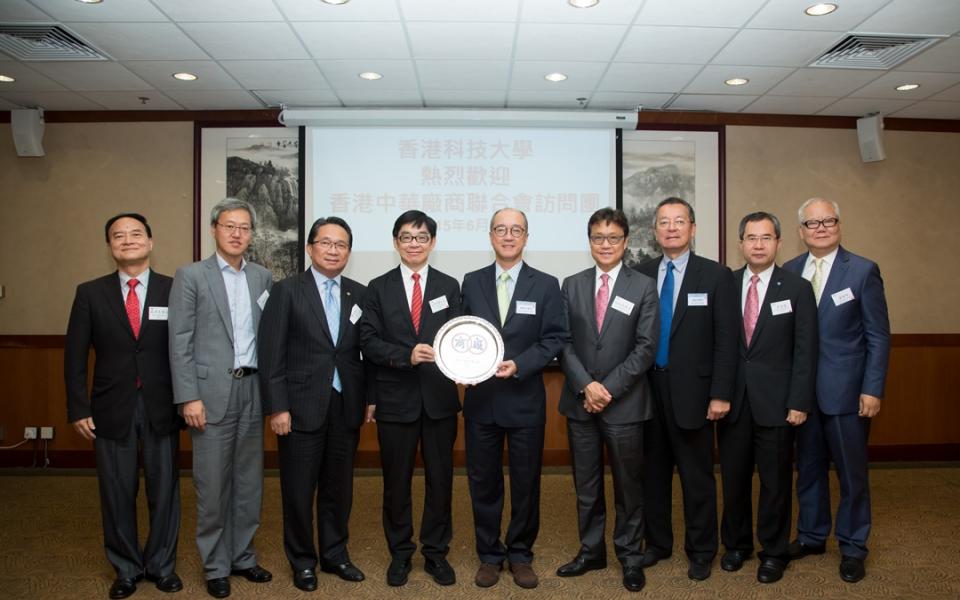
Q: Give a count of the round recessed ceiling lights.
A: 10